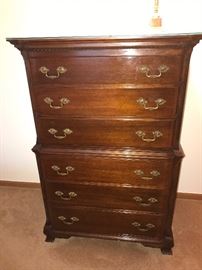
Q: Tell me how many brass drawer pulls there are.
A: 12